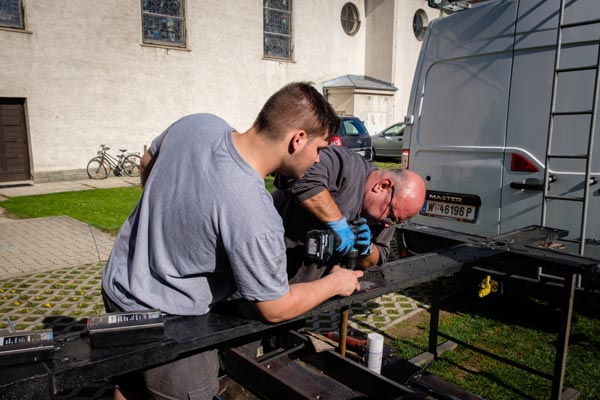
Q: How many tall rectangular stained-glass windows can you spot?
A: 3